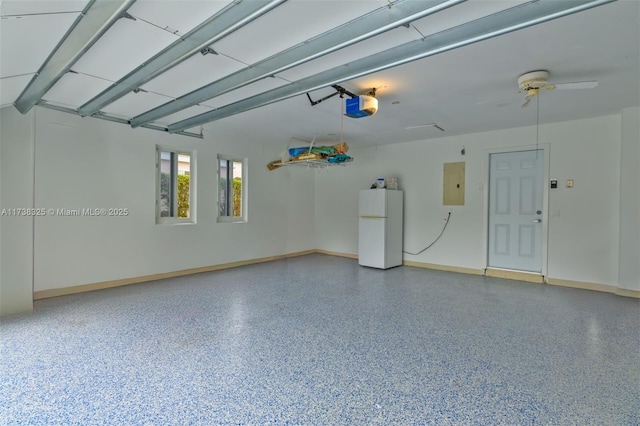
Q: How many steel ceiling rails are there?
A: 4